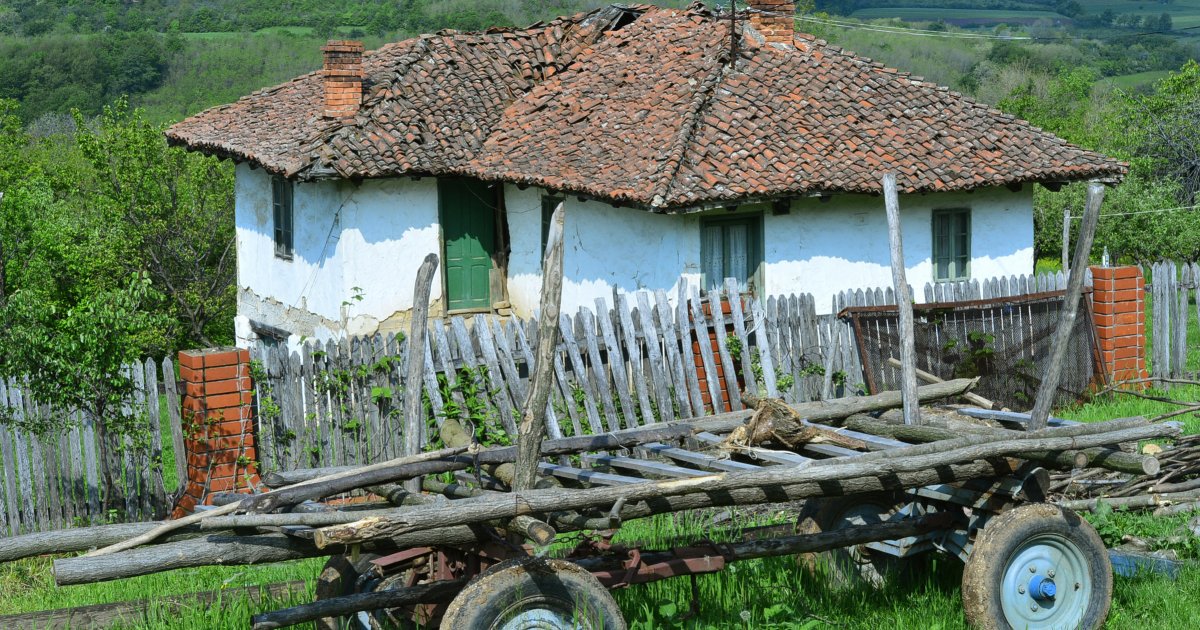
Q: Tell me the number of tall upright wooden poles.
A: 4